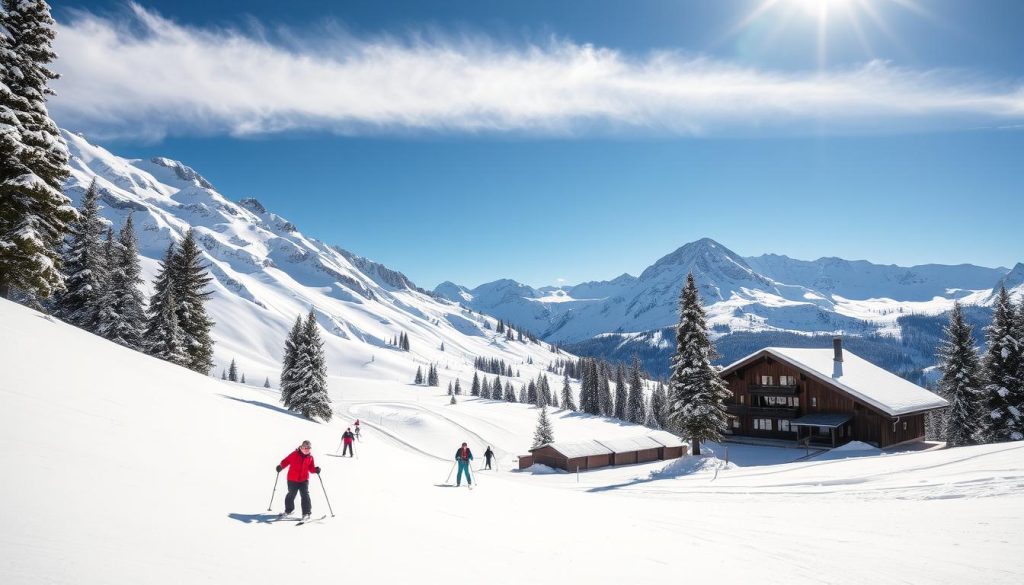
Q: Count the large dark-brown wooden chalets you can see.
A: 1